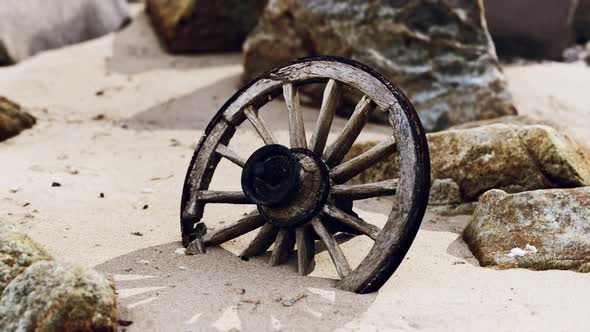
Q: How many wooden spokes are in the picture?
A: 14